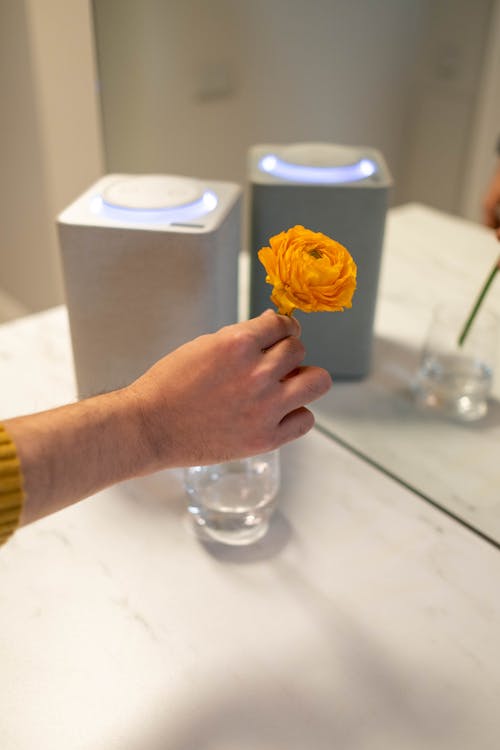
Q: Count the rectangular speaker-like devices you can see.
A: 2